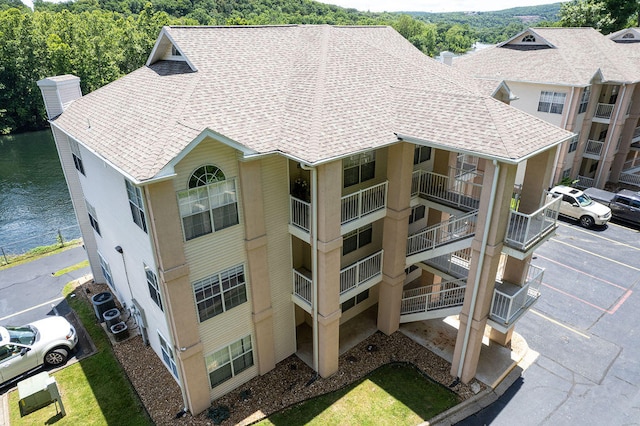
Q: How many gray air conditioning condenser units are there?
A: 3